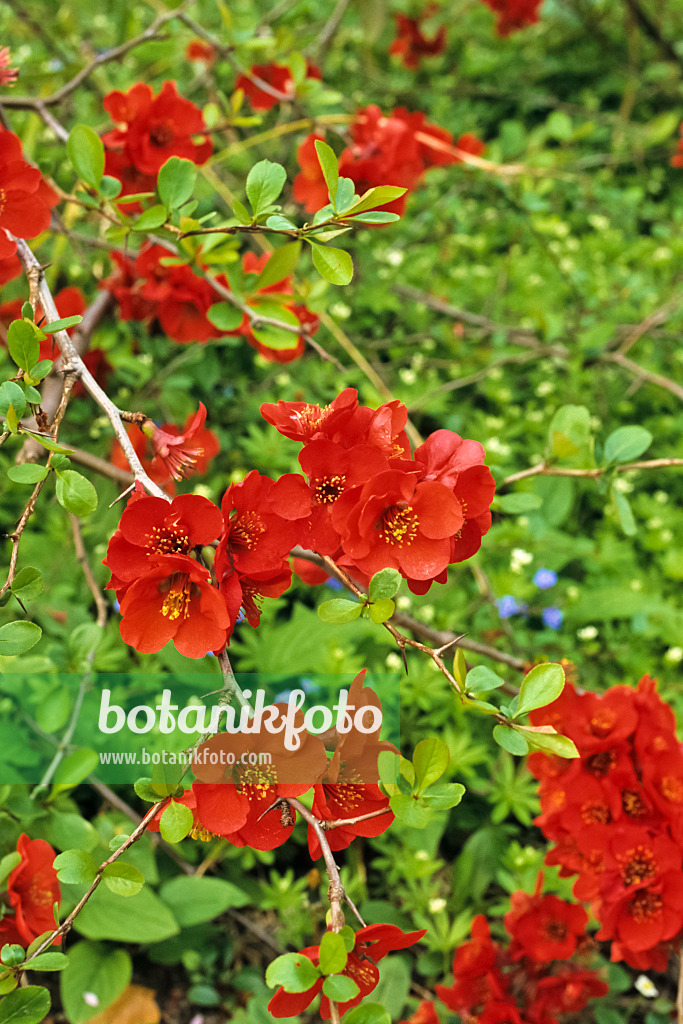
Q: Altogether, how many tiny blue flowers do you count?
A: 3